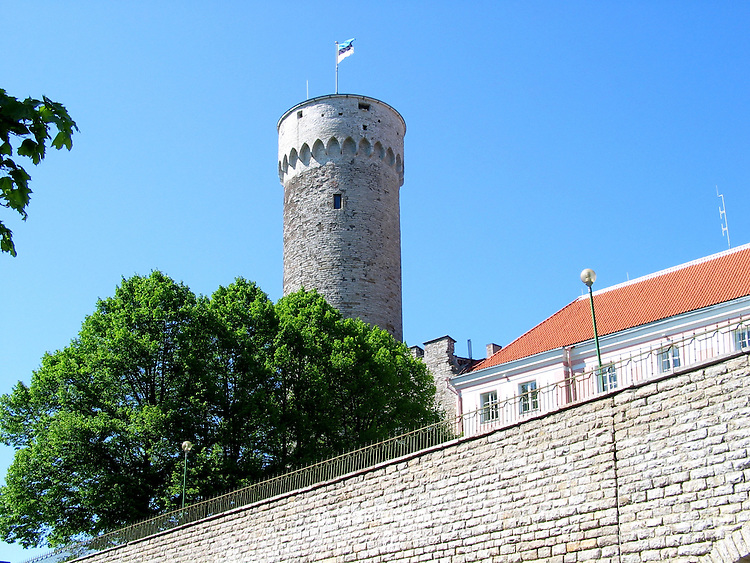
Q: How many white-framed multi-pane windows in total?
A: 5